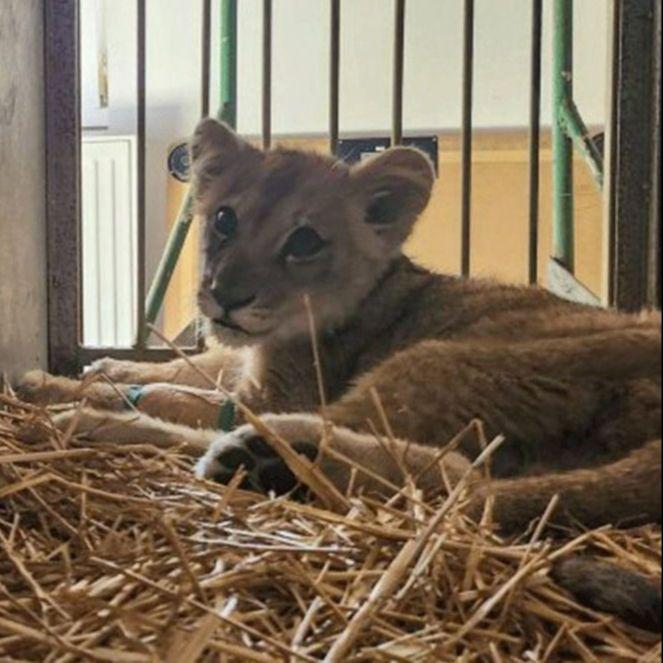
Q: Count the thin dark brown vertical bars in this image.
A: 7